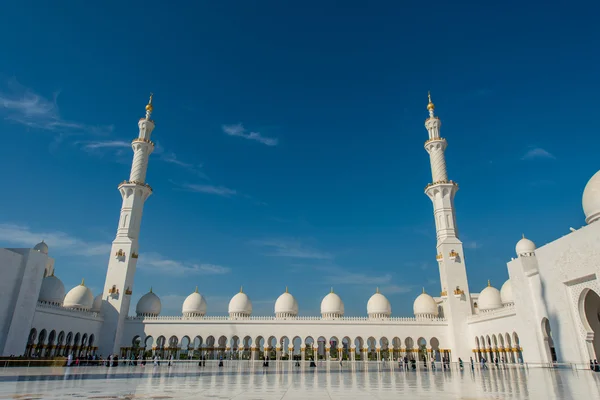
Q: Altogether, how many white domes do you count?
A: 15